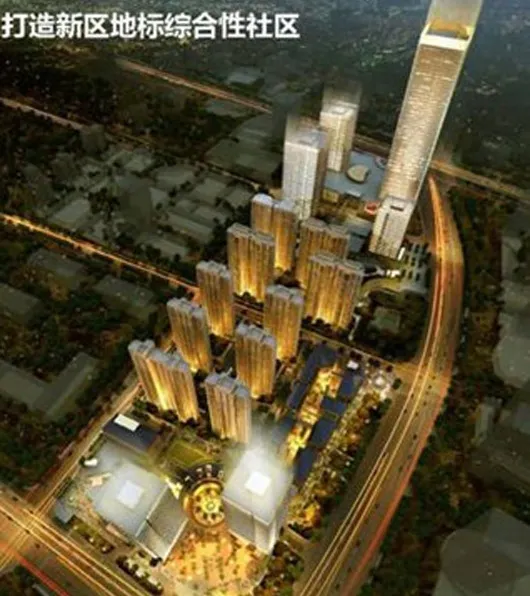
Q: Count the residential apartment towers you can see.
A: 10